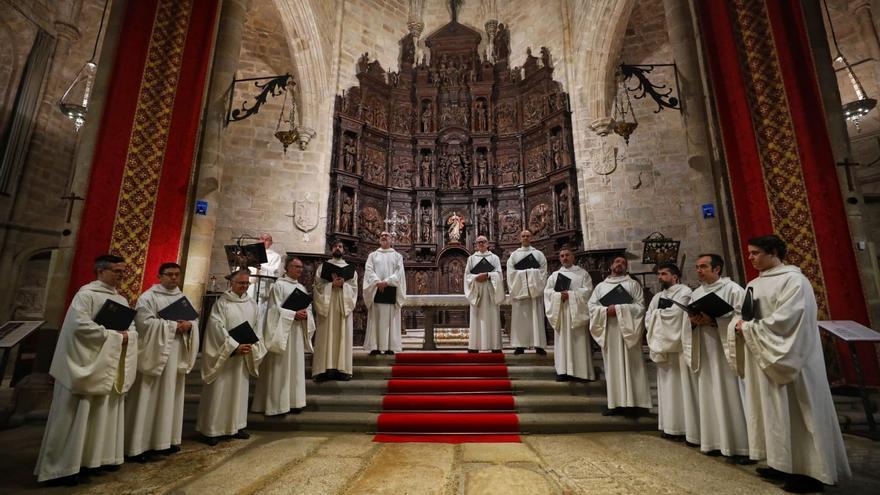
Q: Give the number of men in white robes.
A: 14